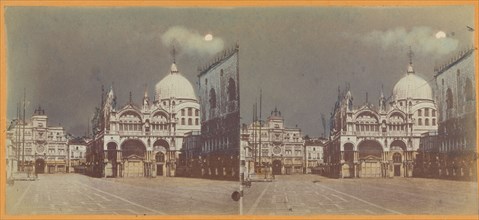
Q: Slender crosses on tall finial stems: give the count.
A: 2